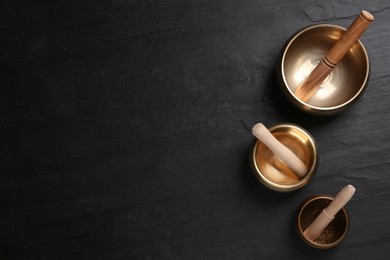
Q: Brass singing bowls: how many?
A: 3